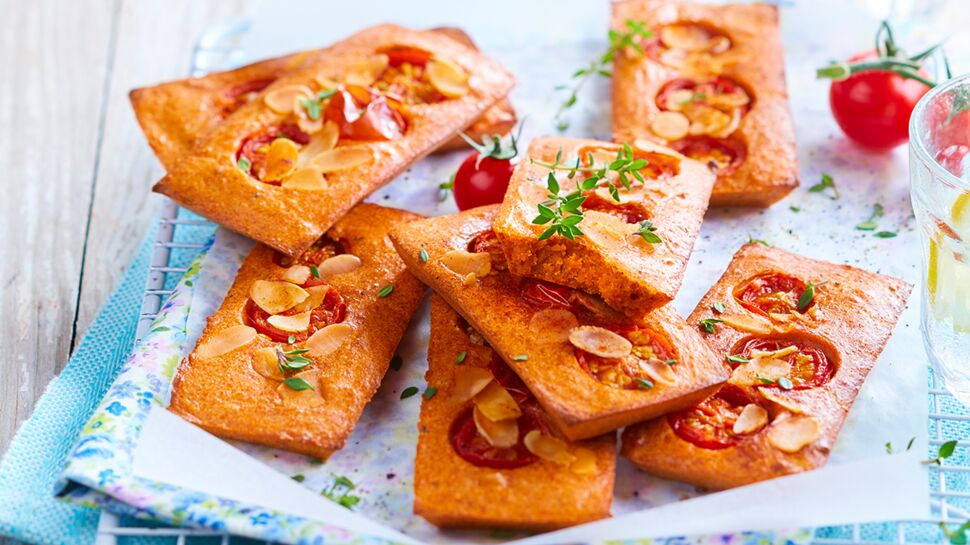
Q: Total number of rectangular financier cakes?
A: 8